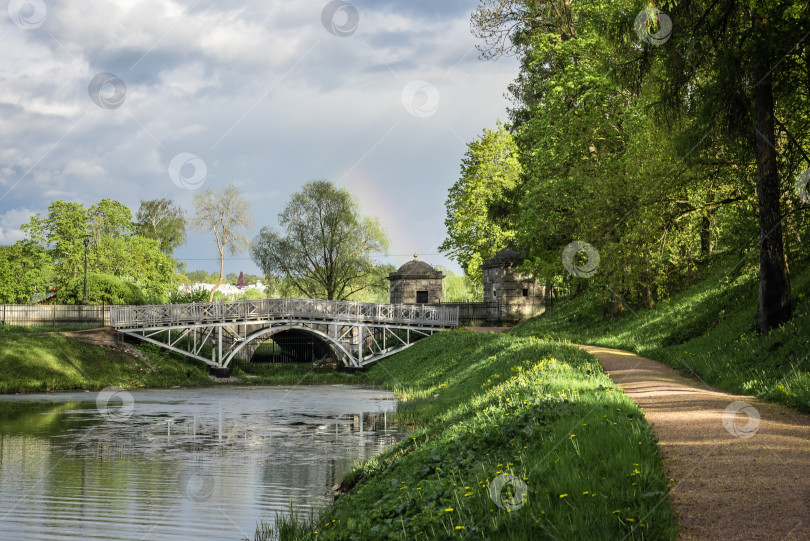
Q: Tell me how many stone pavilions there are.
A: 2